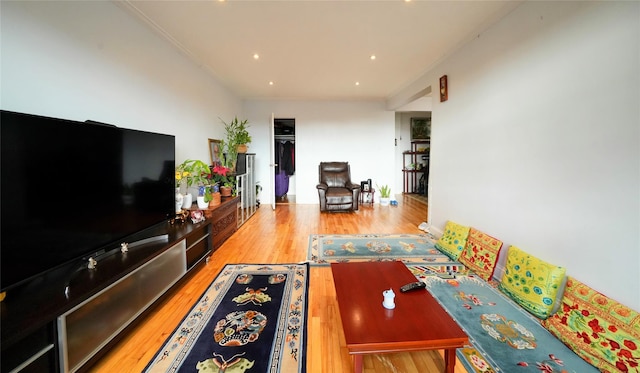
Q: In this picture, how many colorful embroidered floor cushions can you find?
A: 4